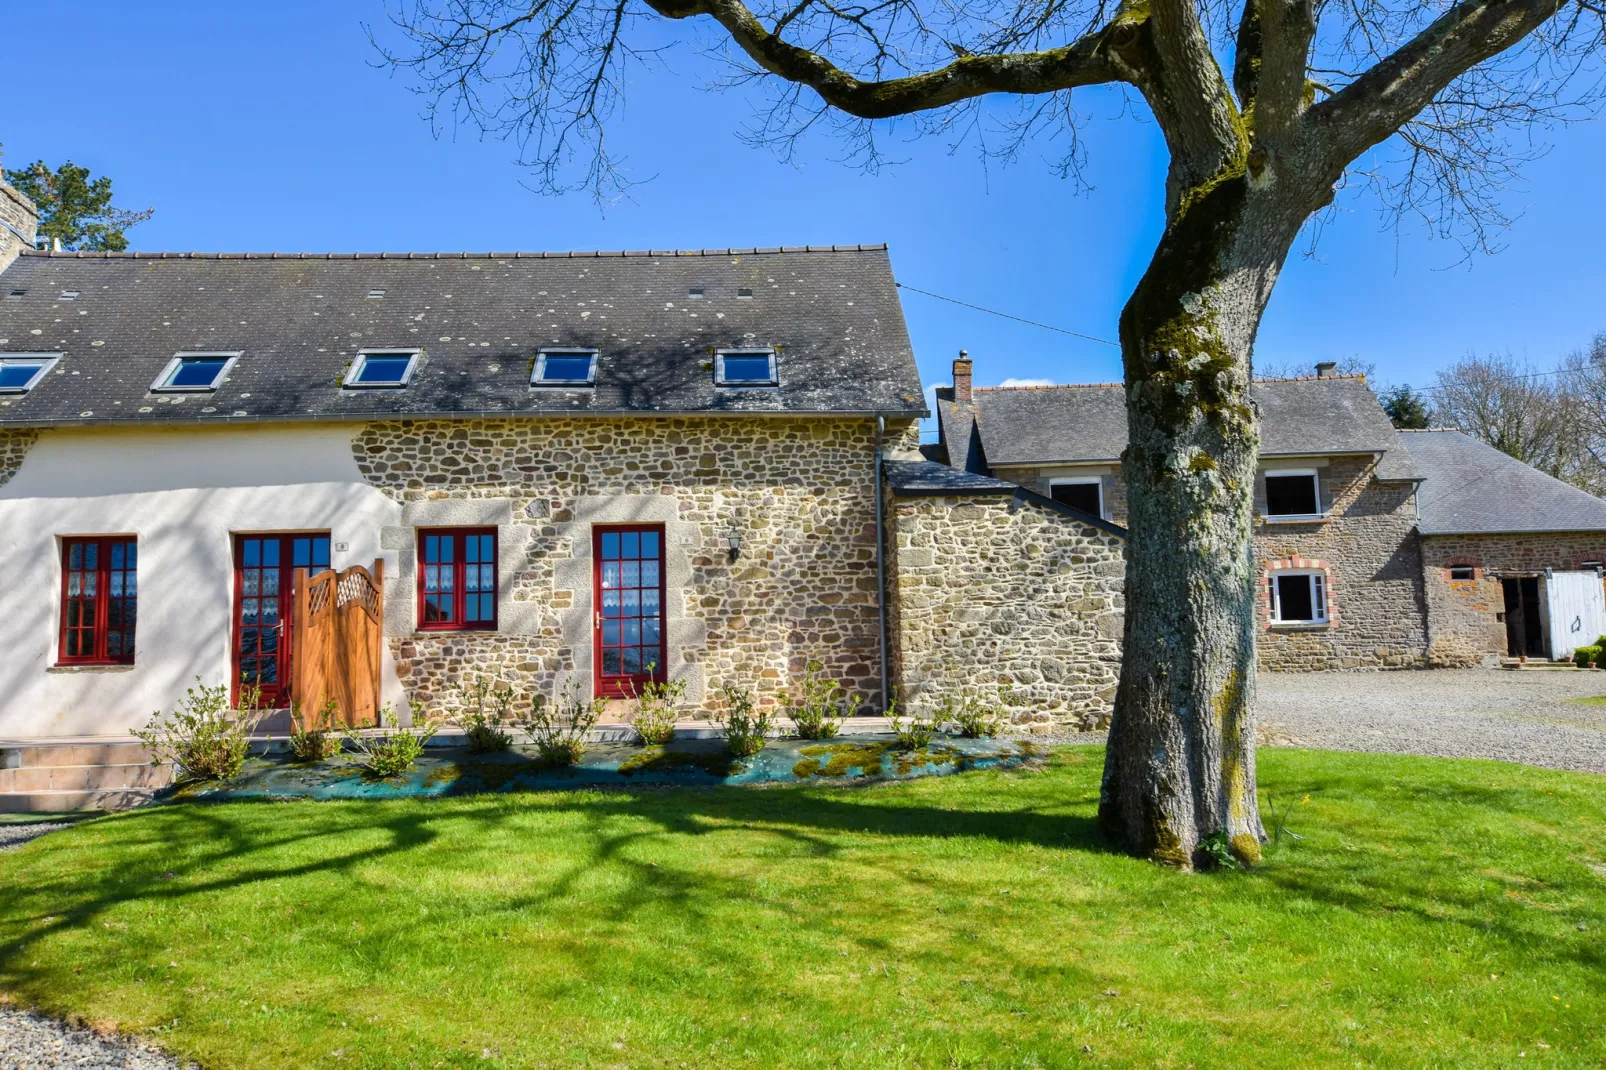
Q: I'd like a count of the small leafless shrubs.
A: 10